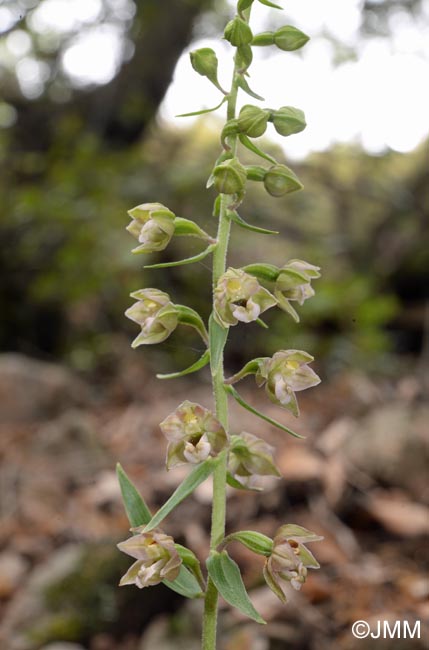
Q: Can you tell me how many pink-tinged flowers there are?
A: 9